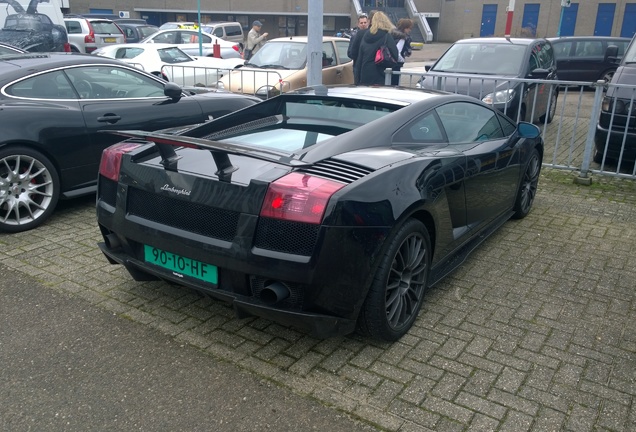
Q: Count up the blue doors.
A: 5